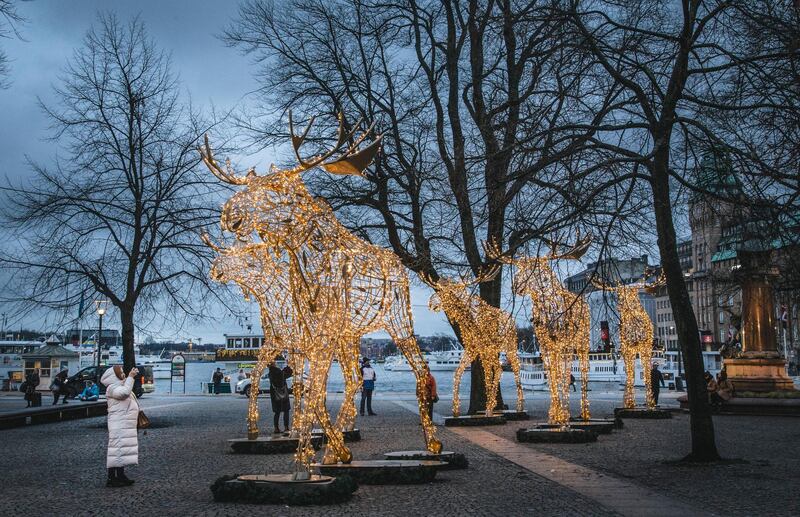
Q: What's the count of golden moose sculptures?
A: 5